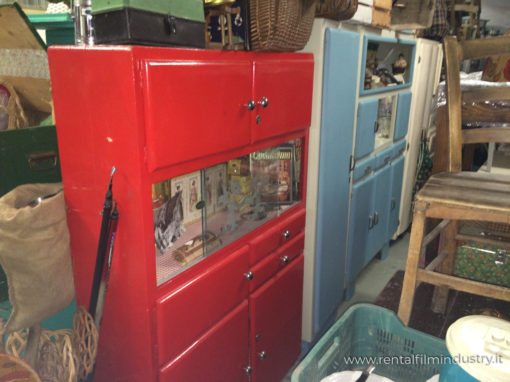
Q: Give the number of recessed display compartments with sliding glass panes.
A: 1